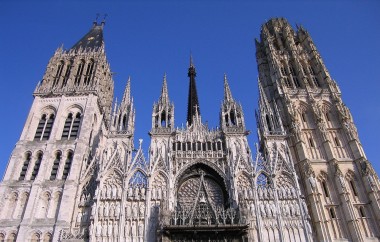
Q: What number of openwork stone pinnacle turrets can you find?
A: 4